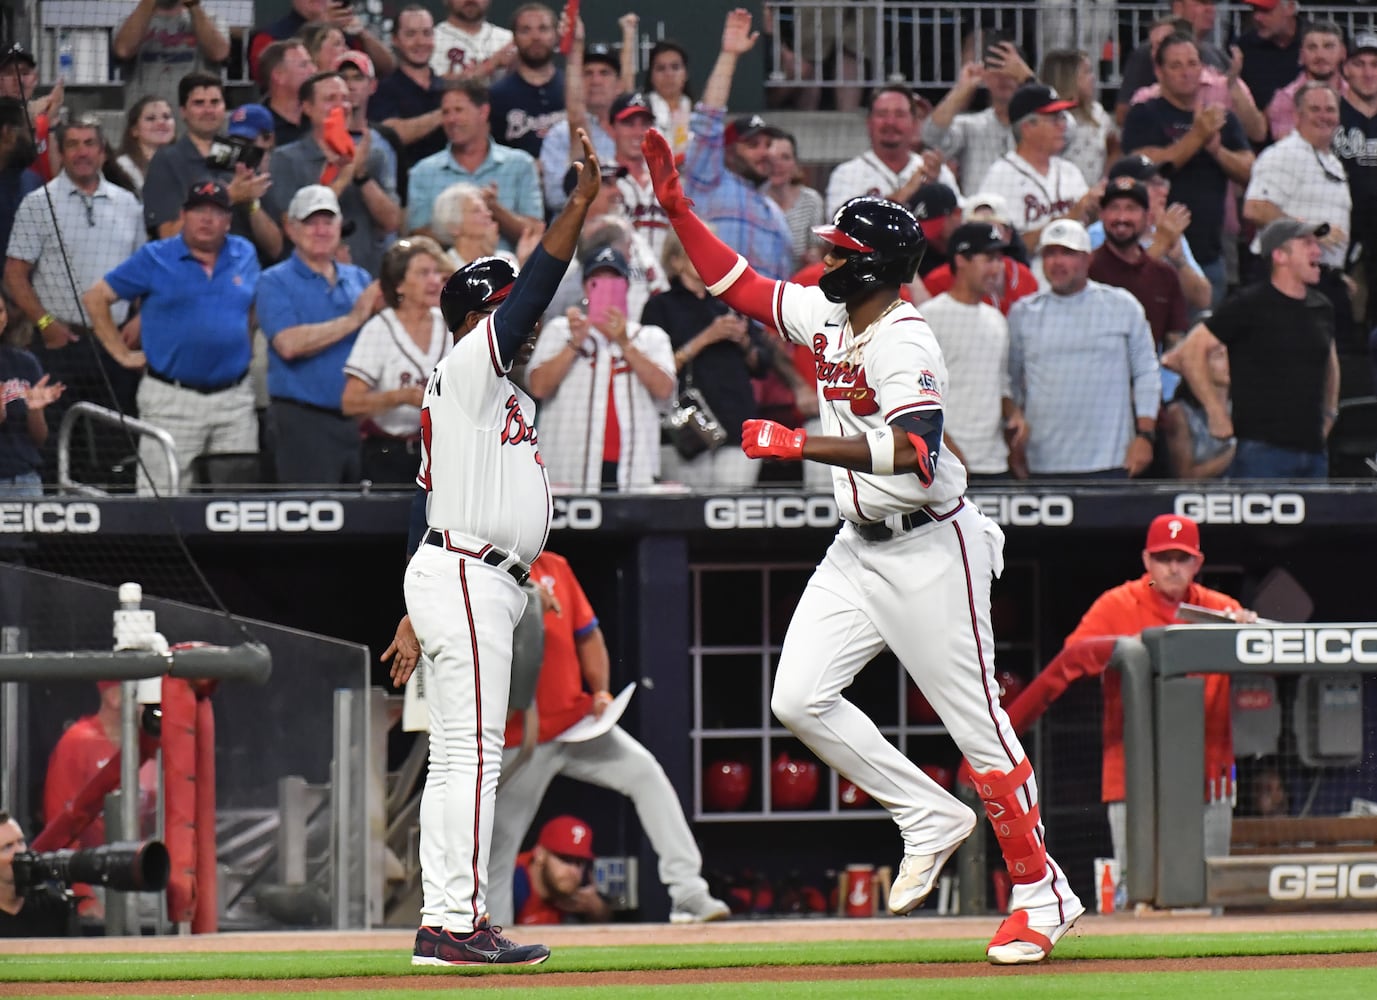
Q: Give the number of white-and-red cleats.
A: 1